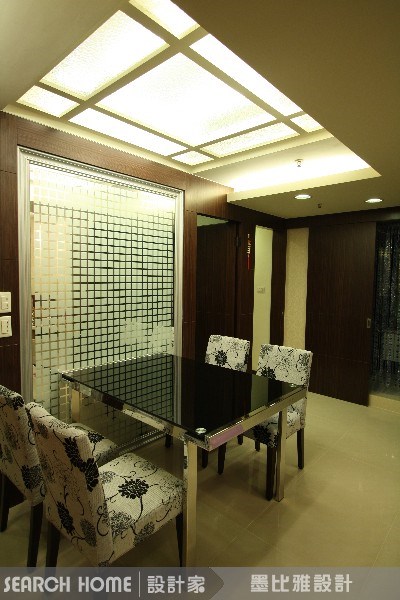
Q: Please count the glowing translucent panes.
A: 9